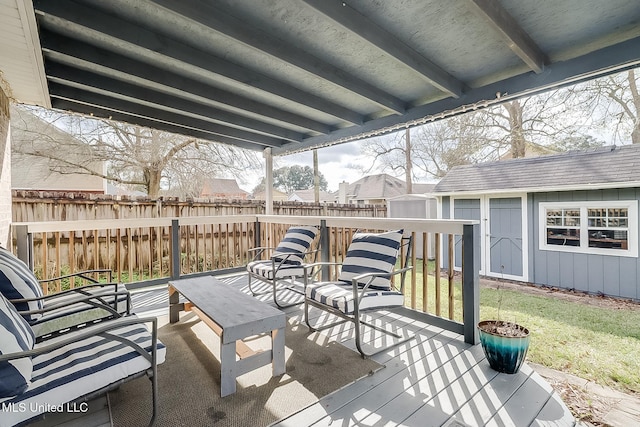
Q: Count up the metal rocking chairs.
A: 4